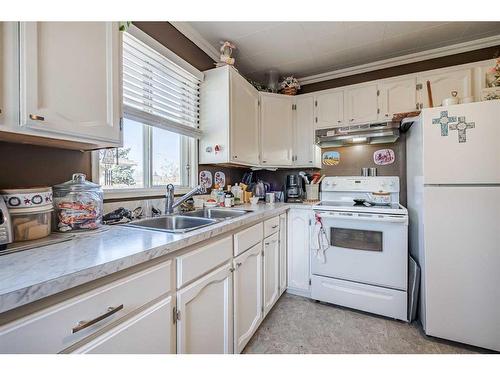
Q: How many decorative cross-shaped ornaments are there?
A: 2